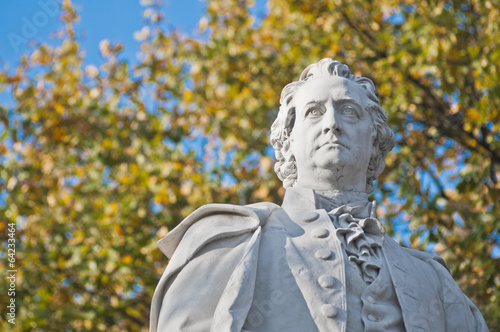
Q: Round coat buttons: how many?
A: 5